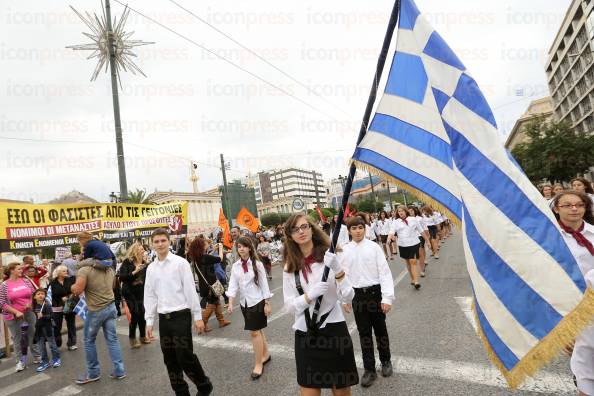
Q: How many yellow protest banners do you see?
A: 1